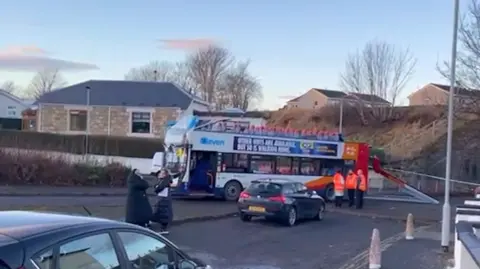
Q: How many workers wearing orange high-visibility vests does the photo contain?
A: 3